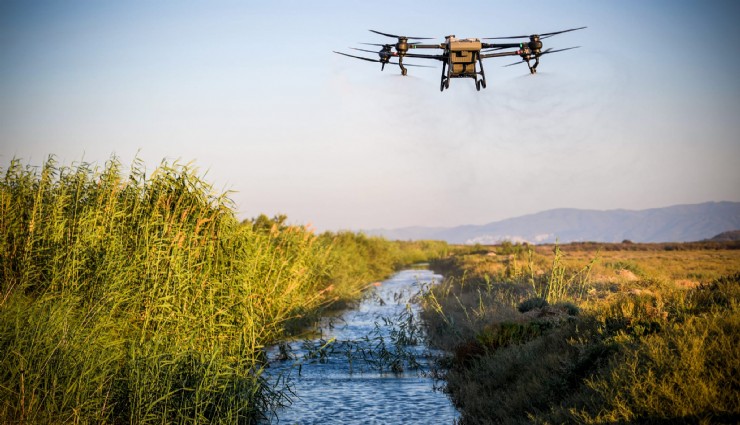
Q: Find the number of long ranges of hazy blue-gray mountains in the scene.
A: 1